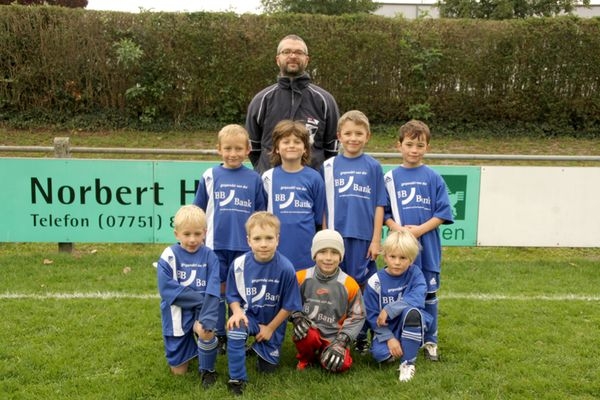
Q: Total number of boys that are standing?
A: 4